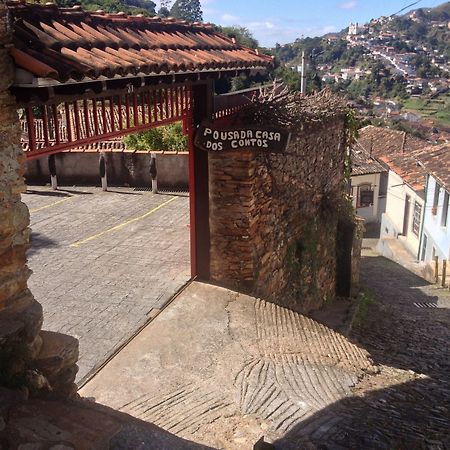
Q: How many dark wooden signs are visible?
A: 1